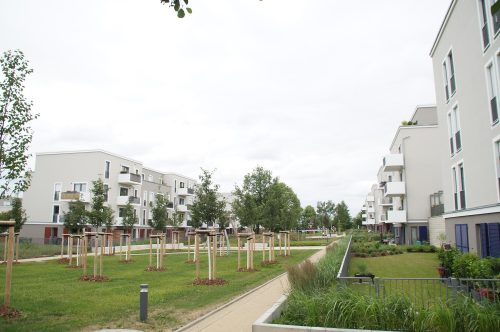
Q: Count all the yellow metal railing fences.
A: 0